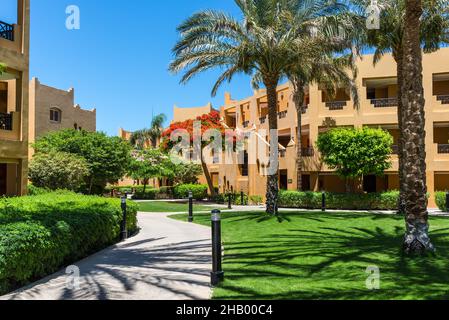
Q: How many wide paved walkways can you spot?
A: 1